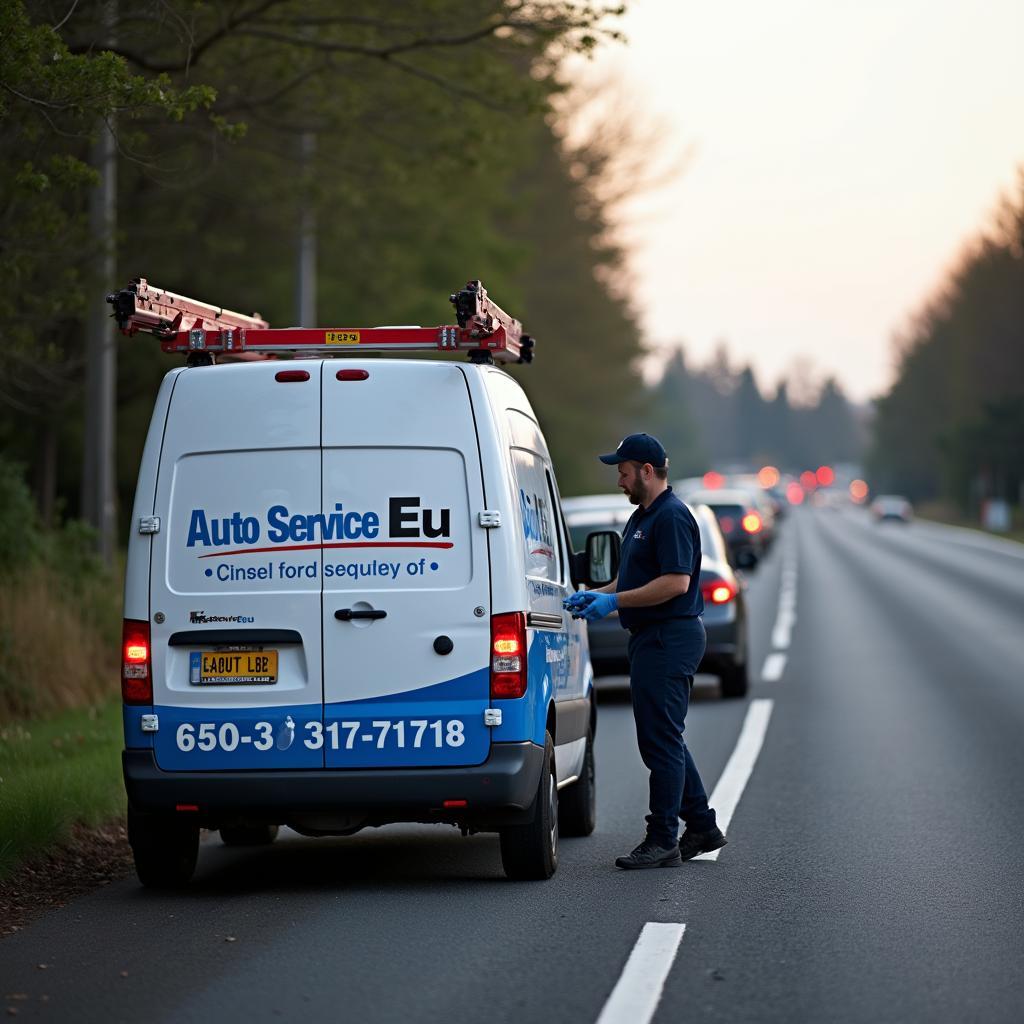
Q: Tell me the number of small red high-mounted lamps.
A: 2